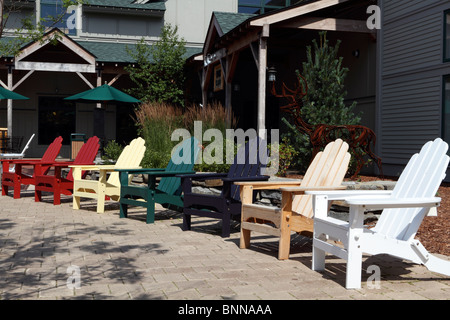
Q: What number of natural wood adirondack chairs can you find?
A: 1